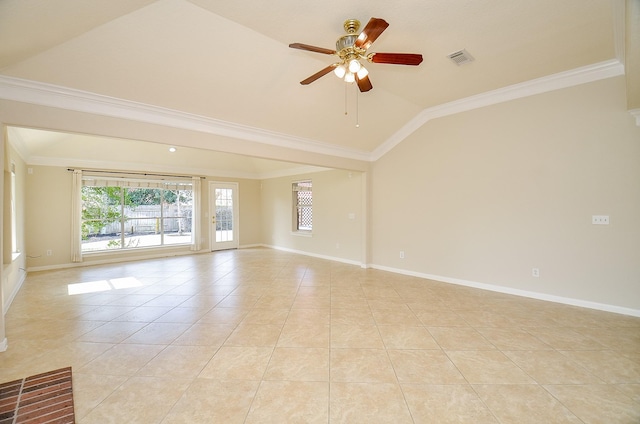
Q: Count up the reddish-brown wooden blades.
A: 5